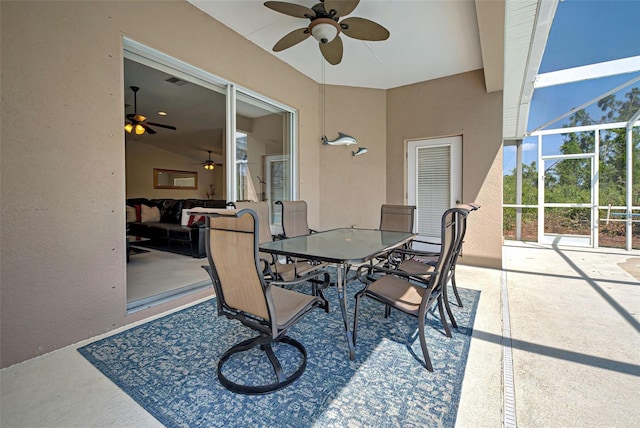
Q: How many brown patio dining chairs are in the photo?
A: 6